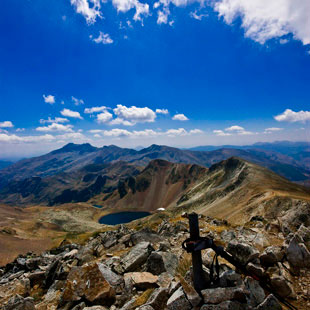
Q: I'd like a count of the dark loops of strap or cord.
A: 2